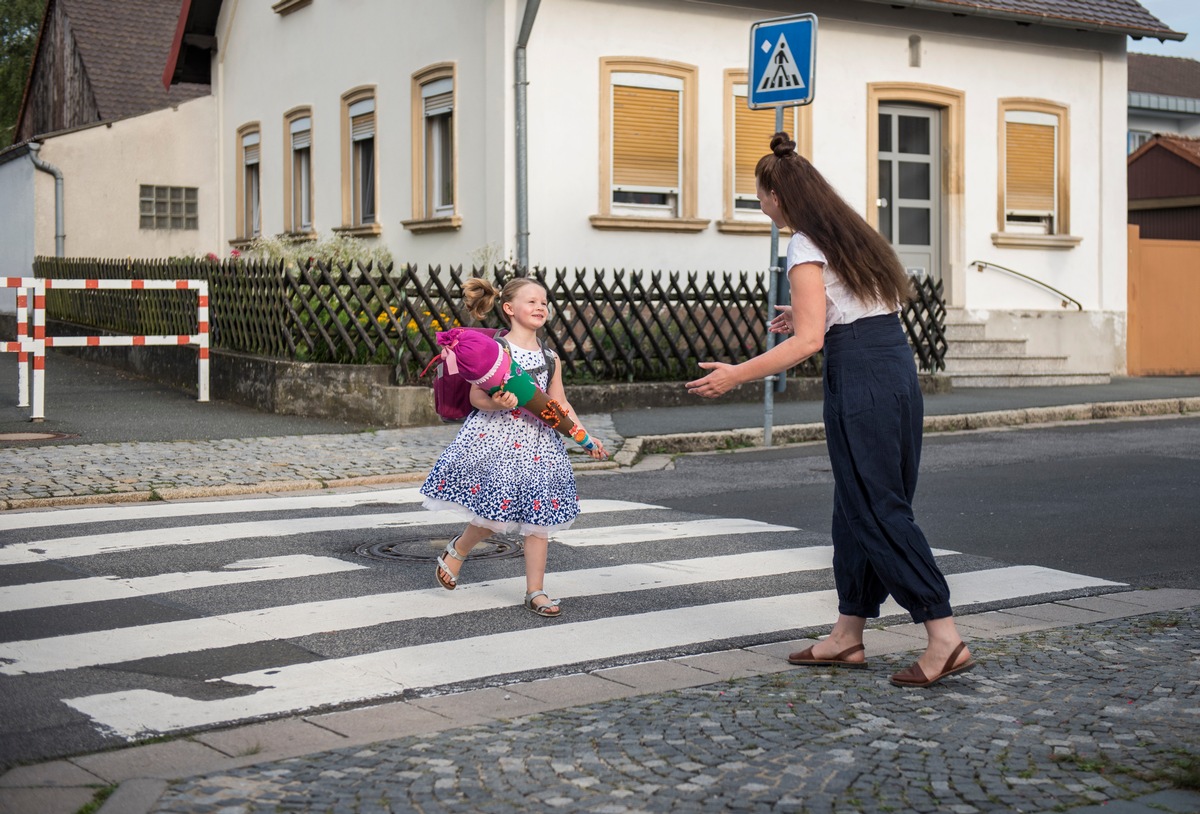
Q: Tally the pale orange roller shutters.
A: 3